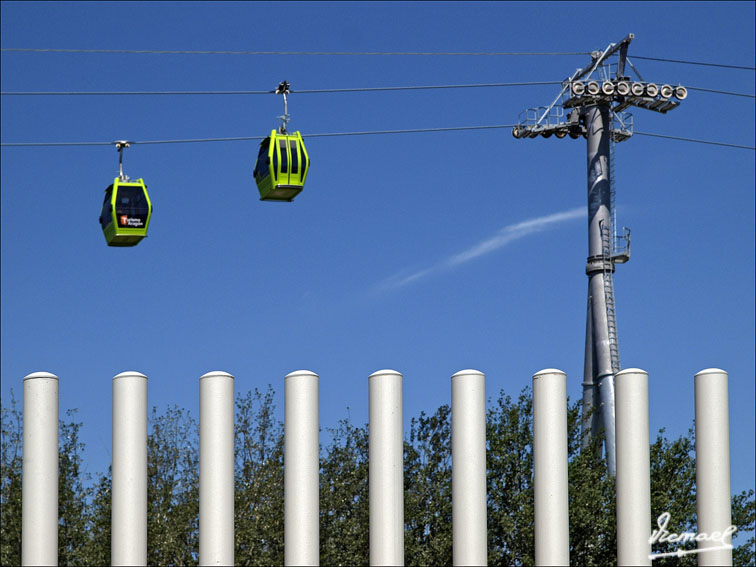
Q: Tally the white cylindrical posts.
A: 9